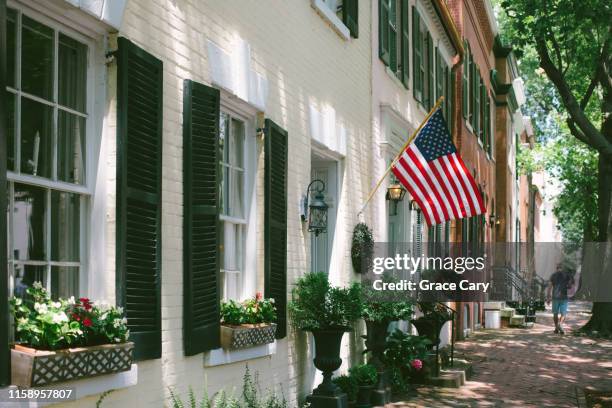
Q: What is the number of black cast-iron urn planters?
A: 3